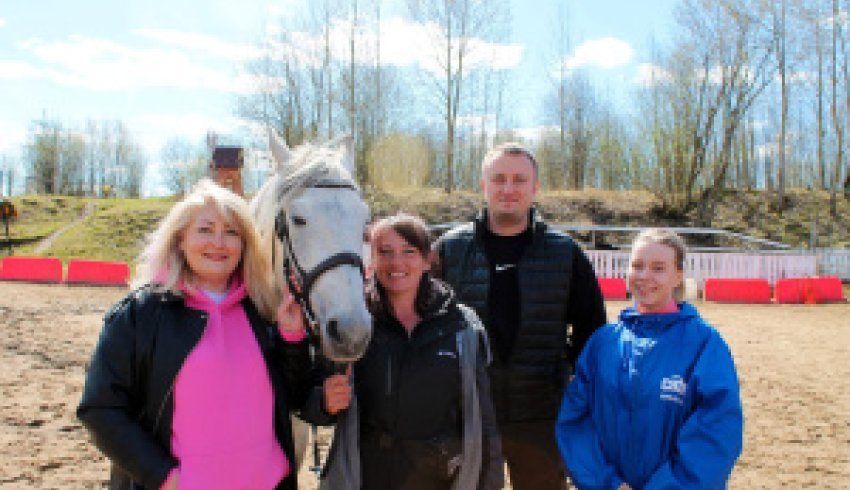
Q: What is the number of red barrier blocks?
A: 5